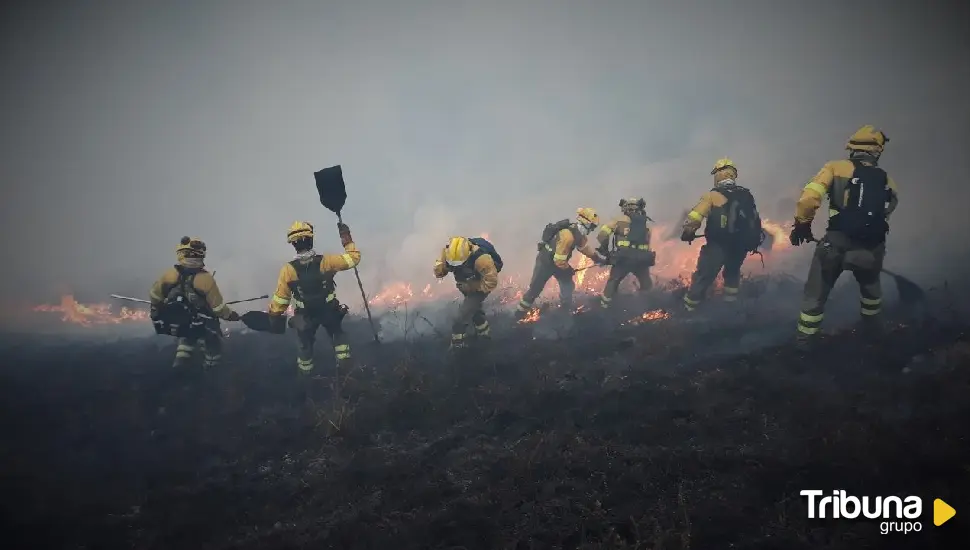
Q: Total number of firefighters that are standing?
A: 7